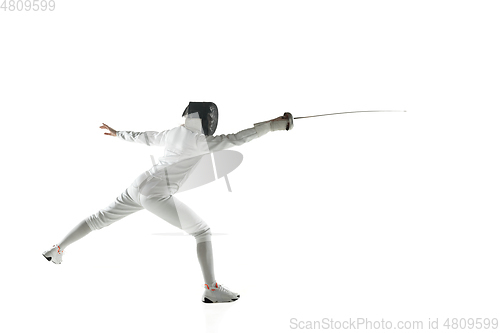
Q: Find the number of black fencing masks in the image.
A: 1